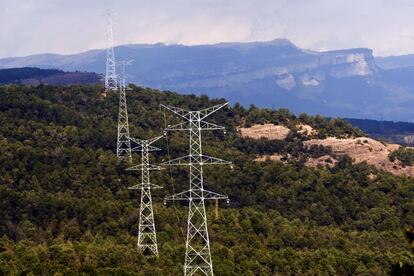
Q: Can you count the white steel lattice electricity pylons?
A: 4